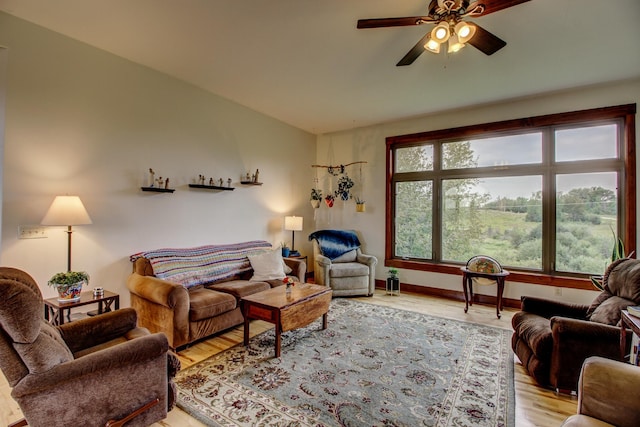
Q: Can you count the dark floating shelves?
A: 3